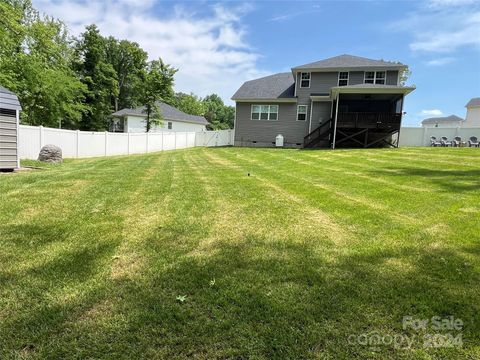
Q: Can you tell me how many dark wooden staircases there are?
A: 1